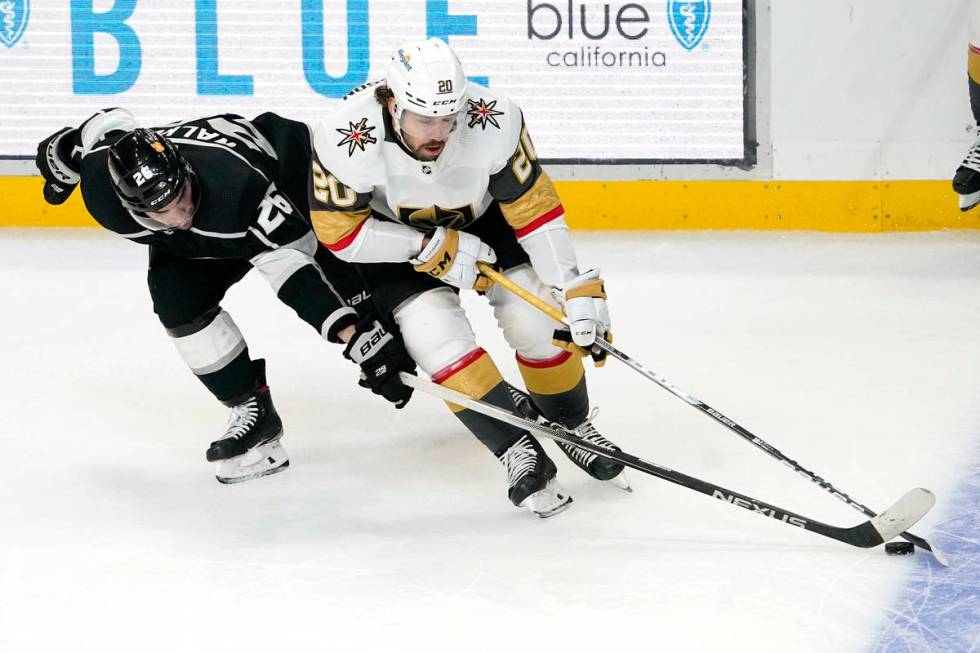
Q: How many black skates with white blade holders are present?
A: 4